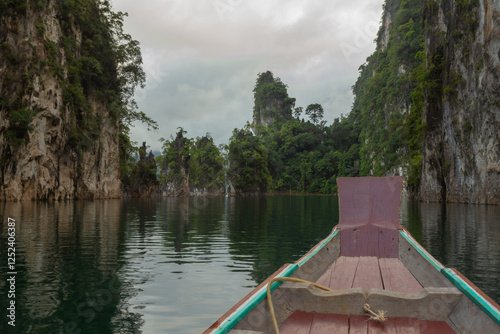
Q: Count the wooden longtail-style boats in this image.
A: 1